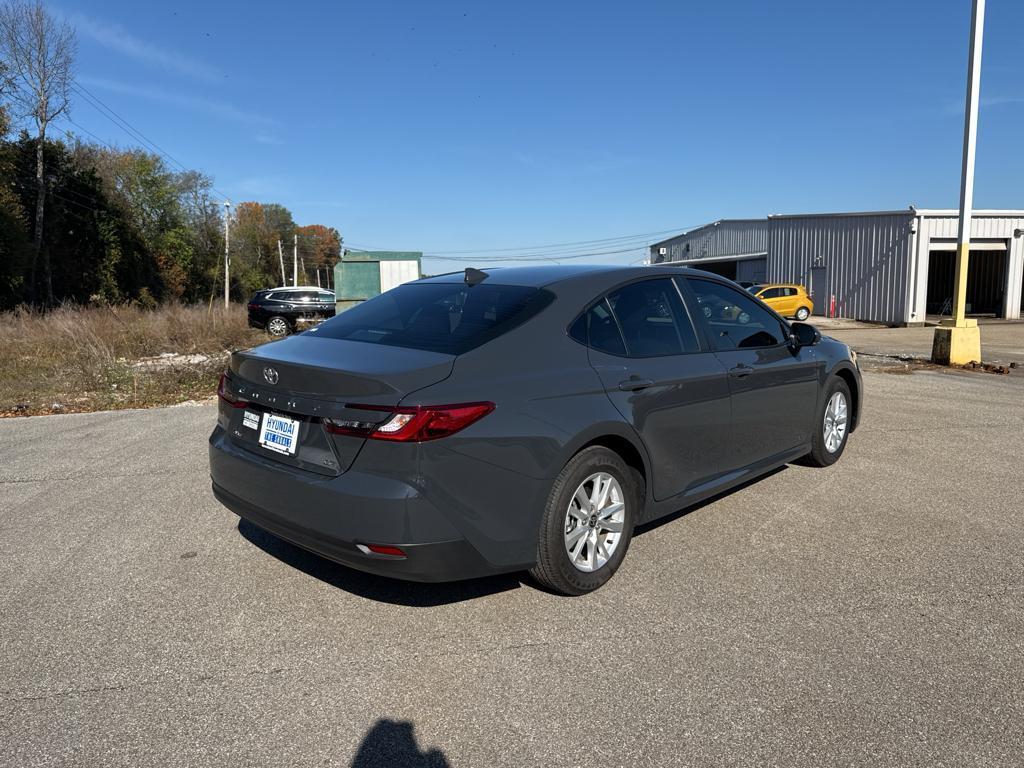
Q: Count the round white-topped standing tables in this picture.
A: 0